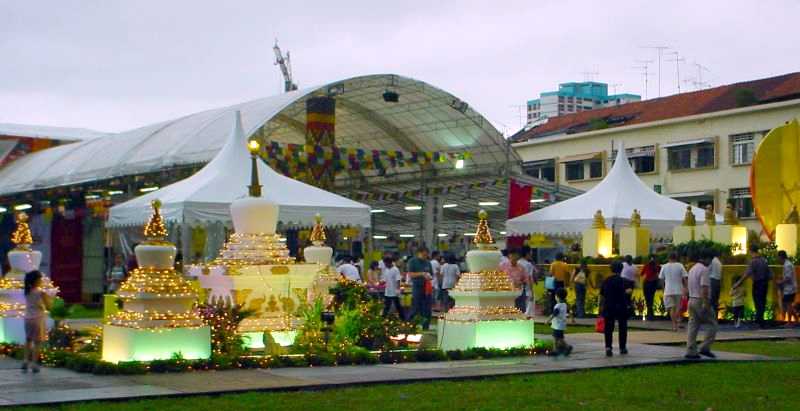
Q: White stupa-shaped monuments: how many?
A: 5